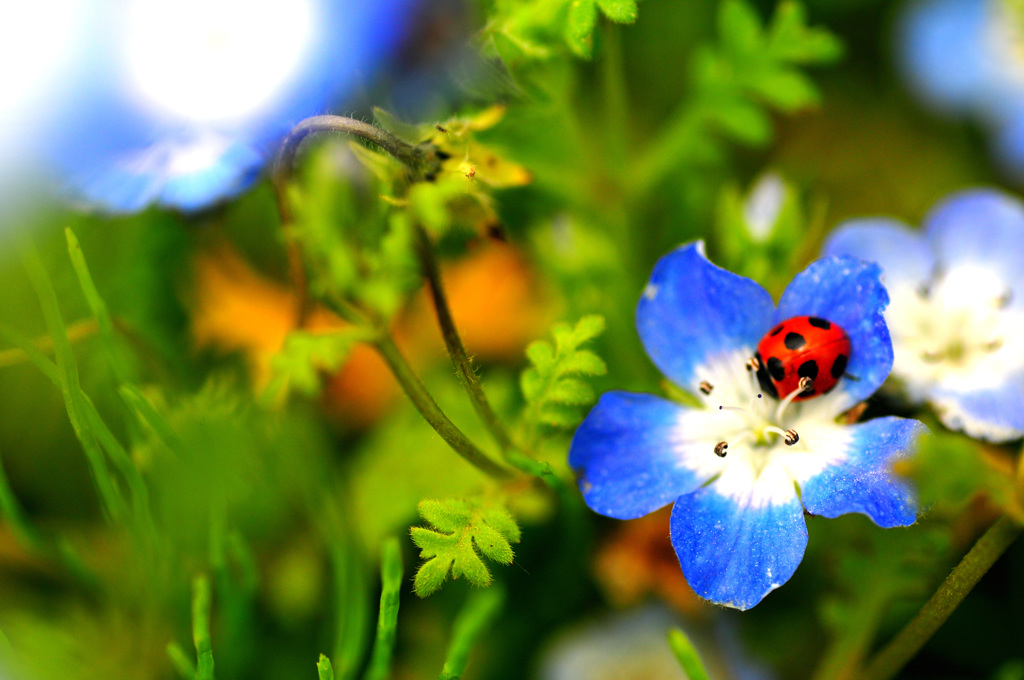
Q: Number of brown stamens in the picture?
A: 5